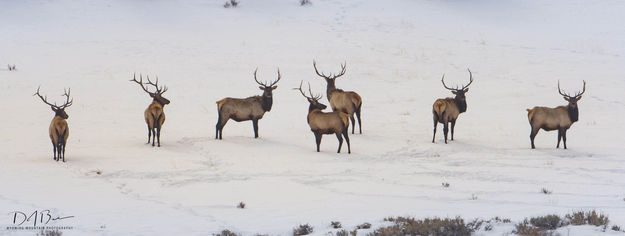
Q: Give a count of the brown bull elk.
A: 7